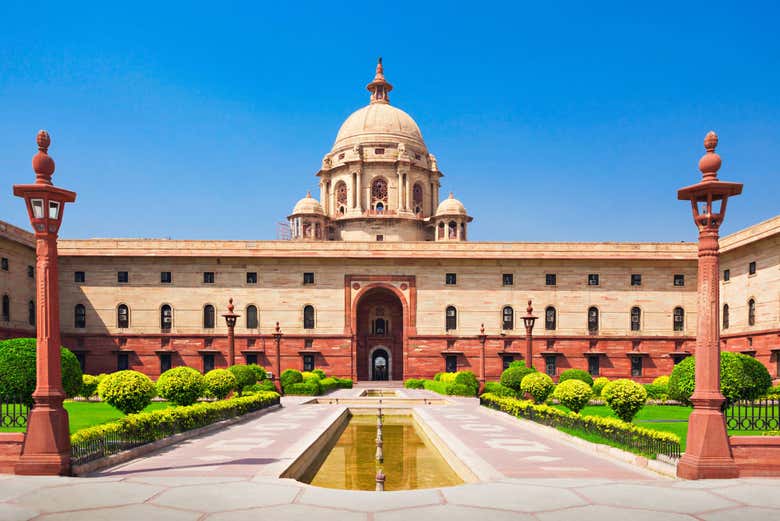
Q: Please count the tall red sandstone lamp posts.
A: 6